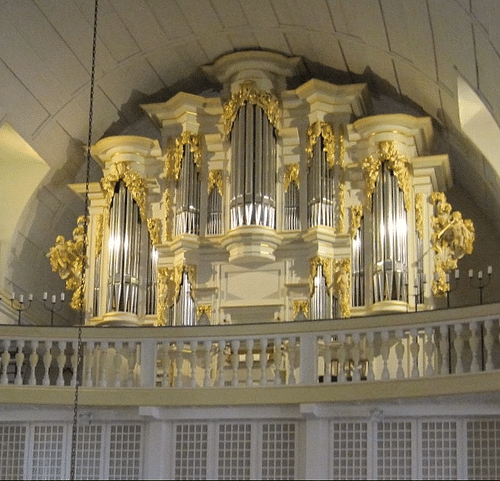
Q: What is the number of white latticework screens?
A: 11